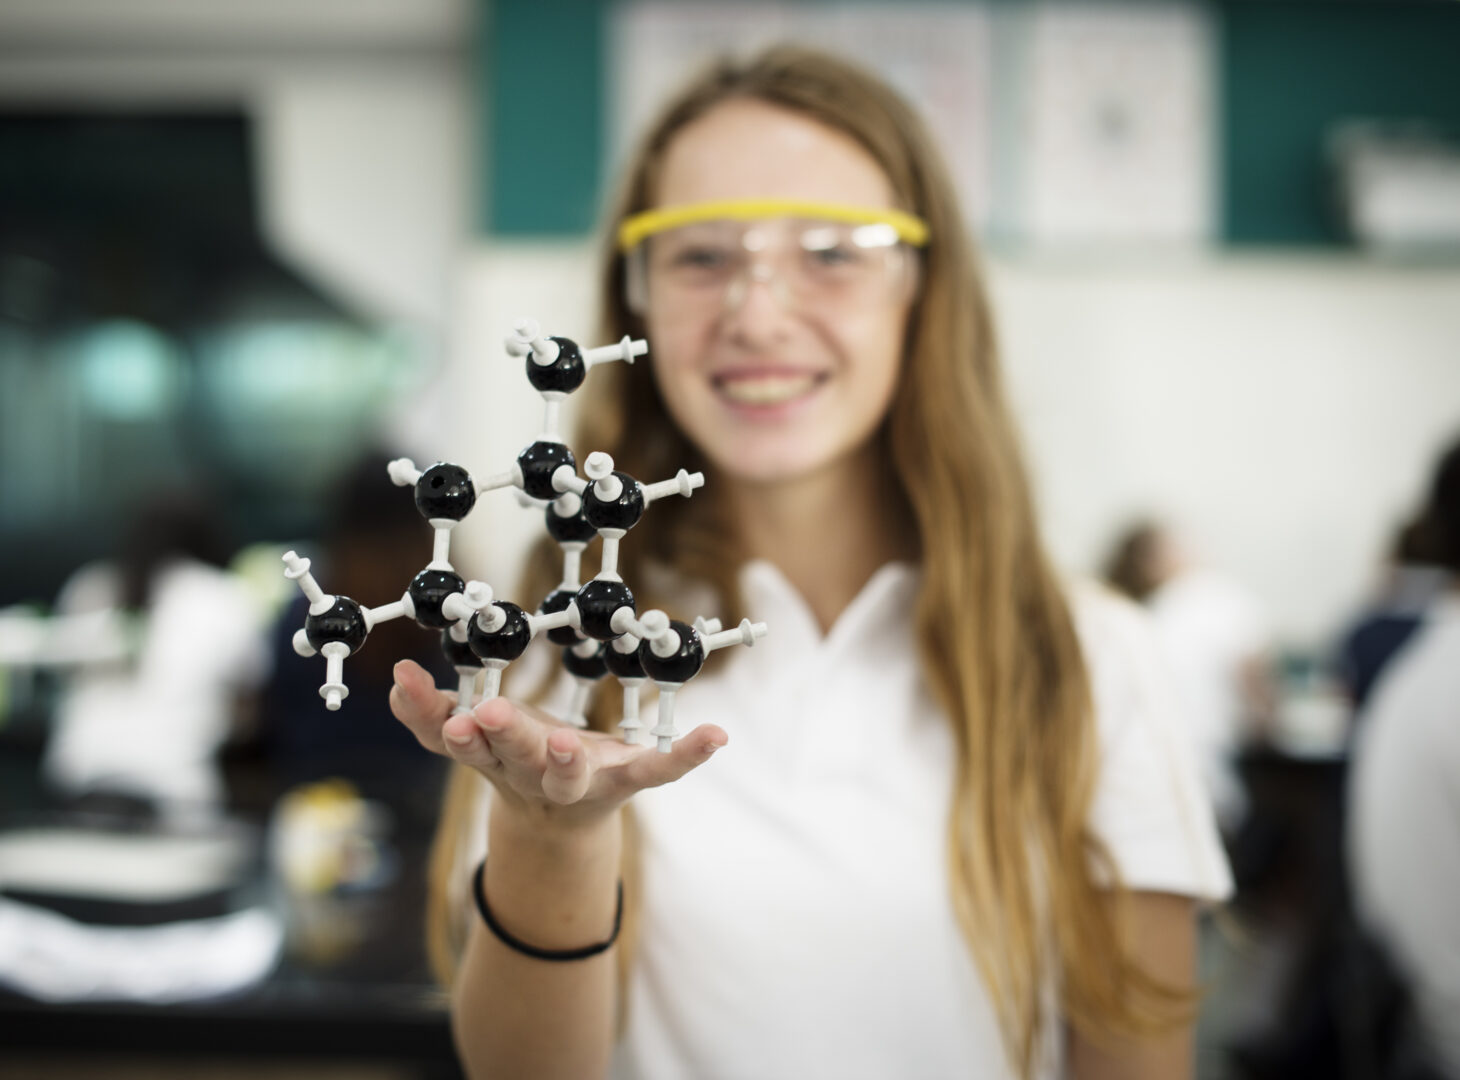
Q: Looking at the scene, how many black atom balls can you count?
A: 14